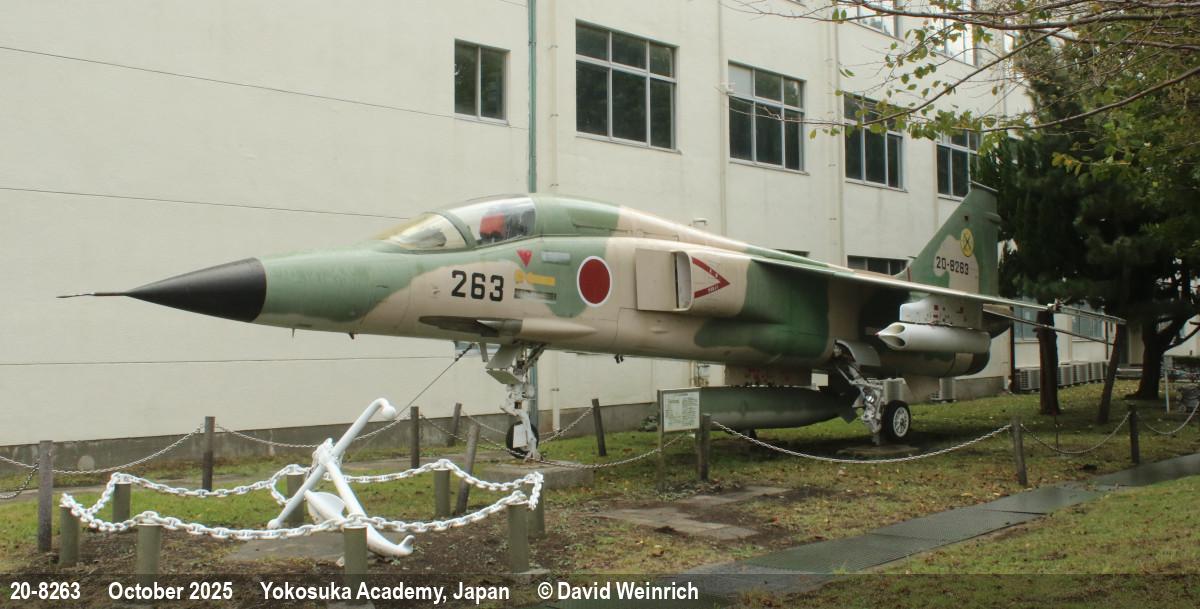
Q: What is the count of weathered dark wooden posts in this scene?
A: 9